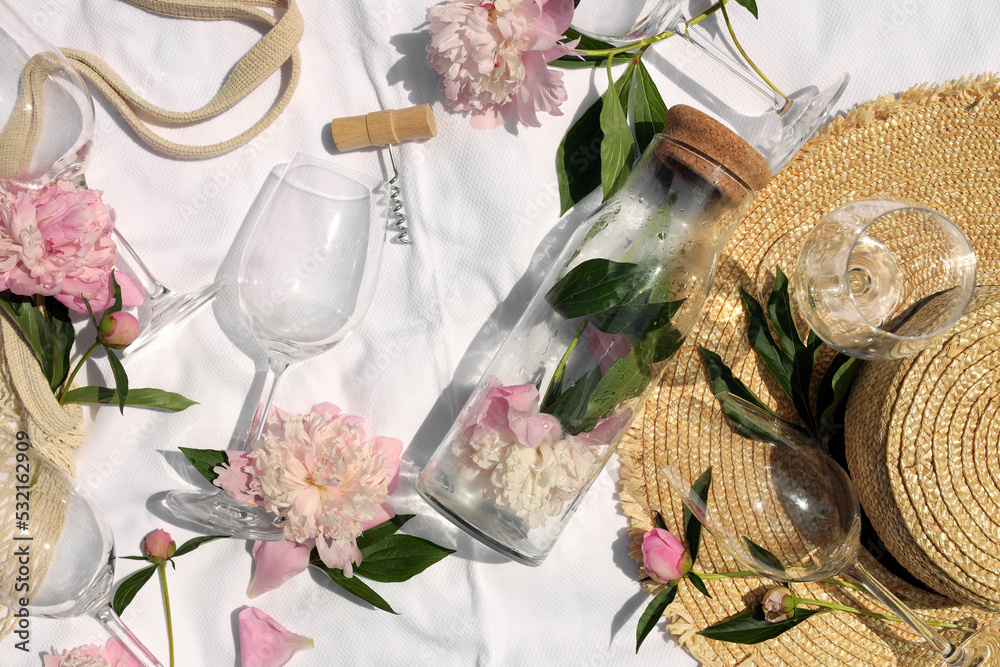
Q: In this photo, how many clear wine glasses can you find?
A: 6